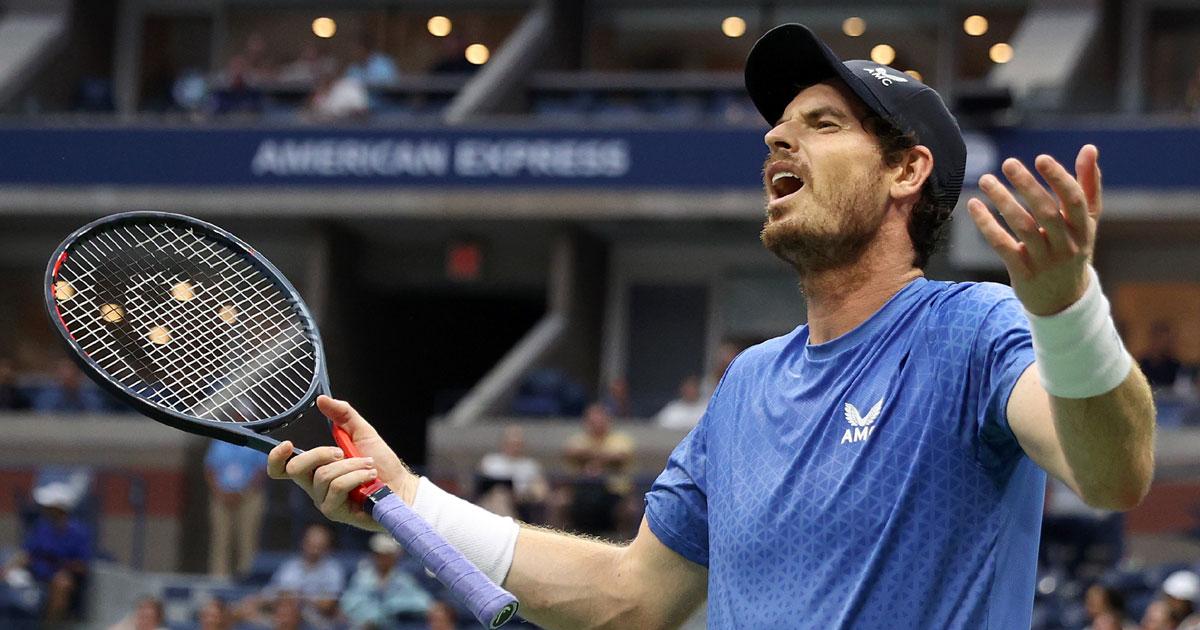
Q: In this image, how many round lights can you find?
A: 14